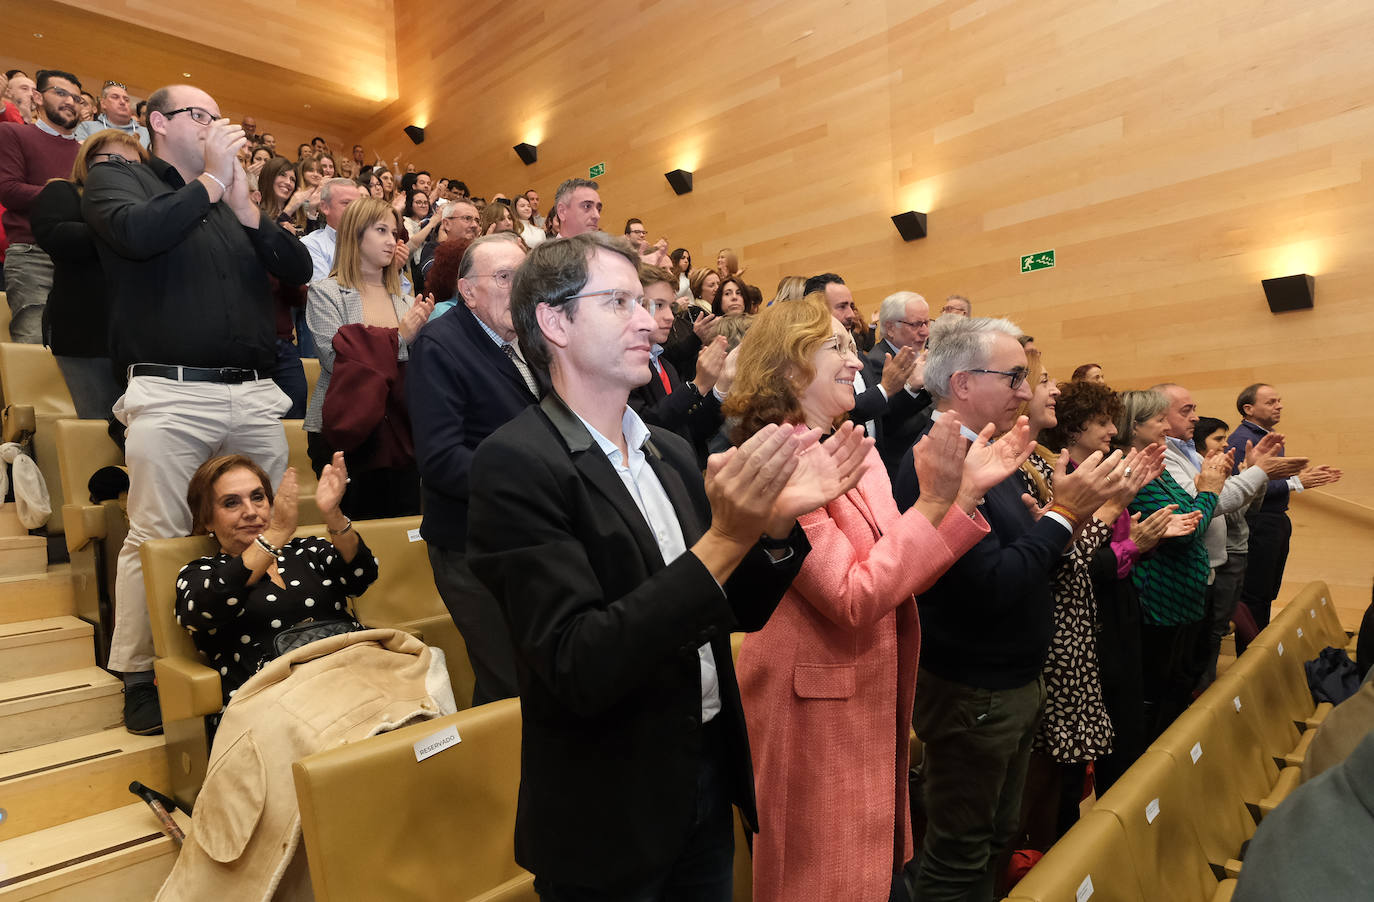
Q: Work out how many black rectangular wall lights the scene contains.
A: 5